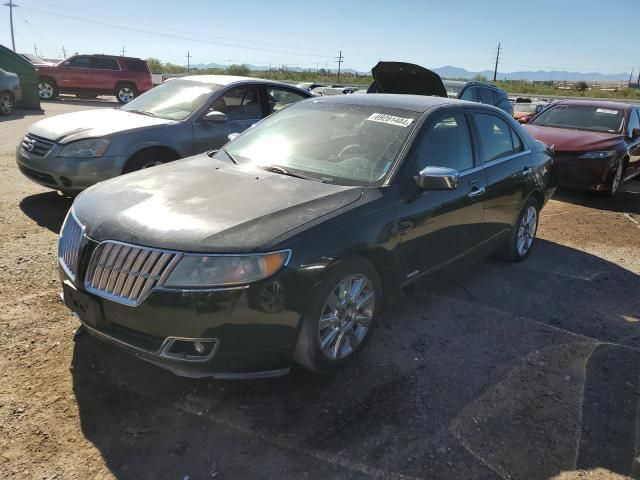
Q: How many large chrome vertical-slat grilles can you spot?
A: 2